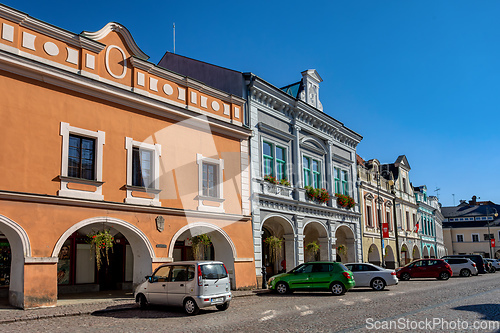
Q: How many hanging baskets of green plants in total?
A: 5